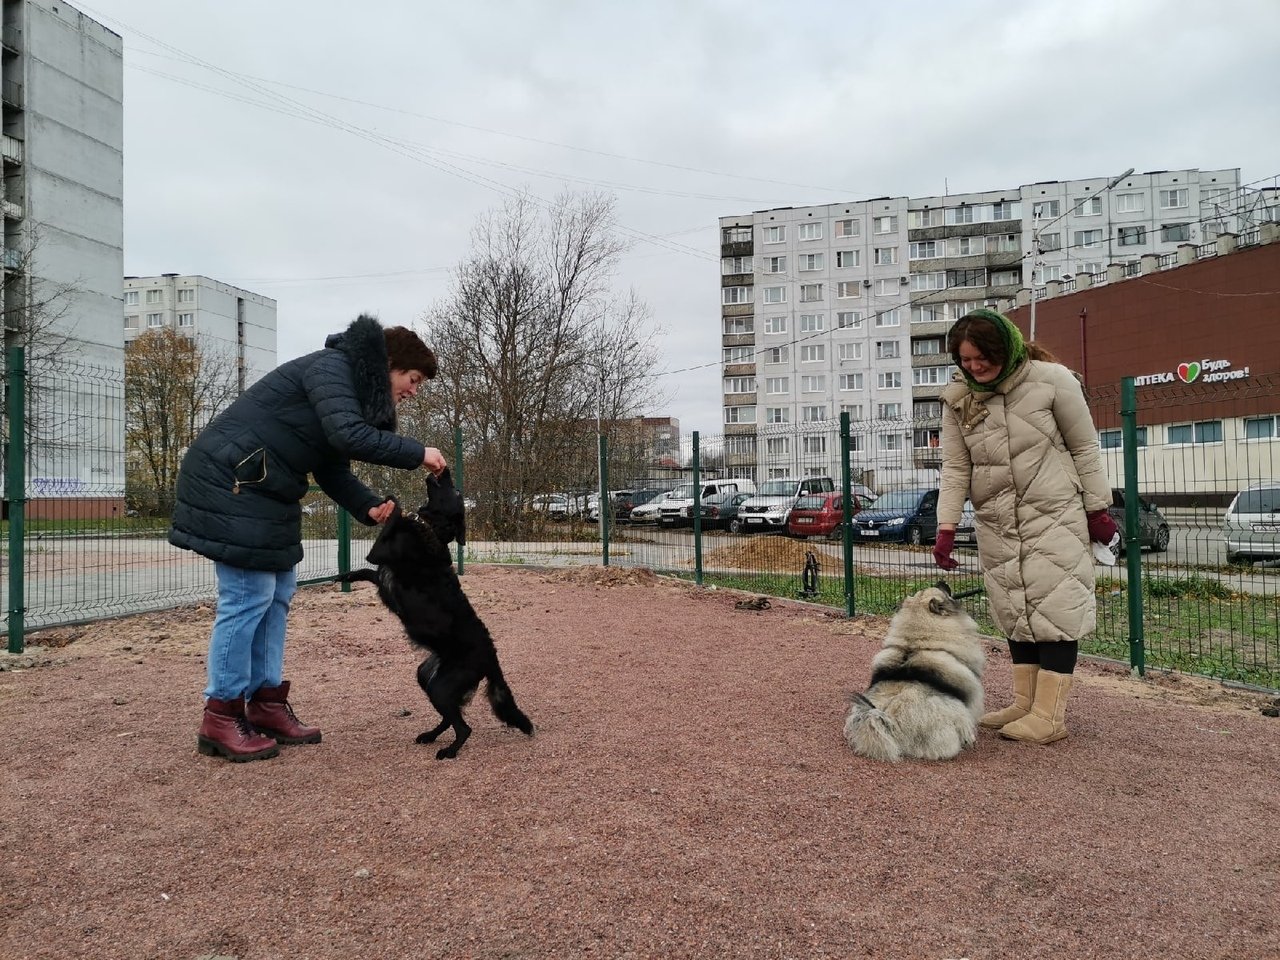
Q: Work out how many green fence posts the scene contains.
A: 7